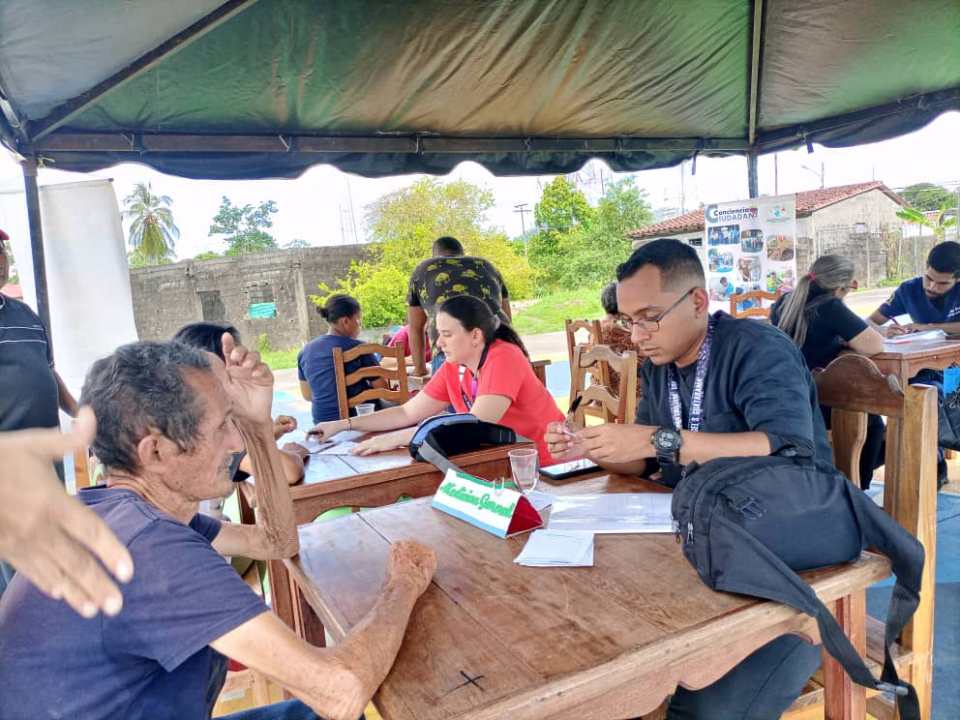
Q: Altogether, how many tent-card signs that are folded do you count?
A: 1